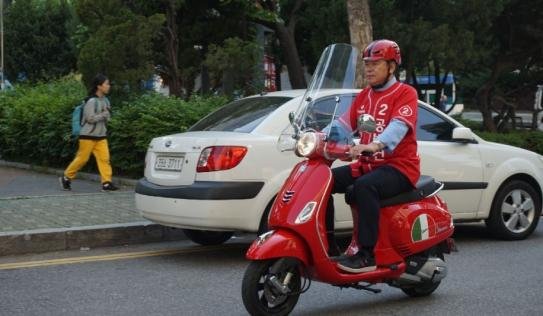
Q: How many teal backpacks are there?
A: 1